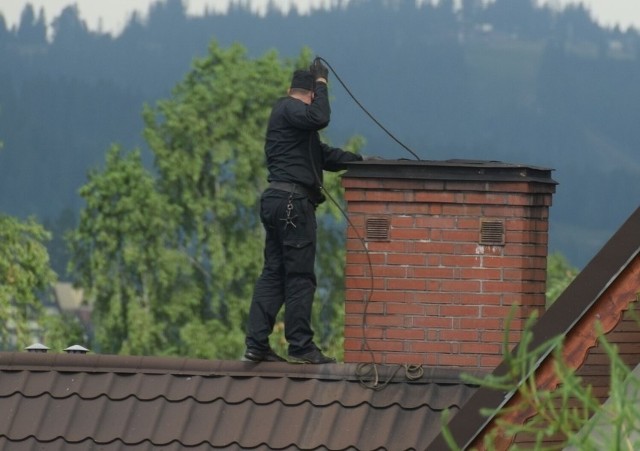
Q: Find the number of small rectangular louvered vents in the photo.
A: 2